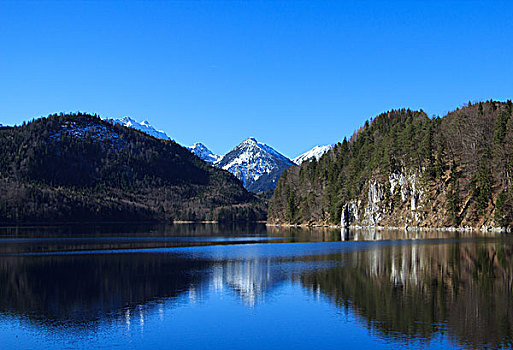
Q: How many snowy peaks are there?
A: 4